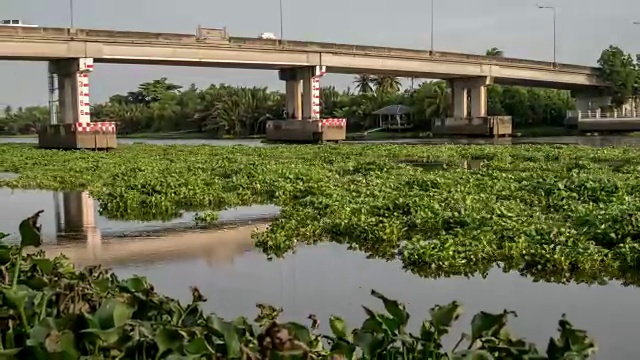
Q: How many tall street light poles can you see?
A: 4